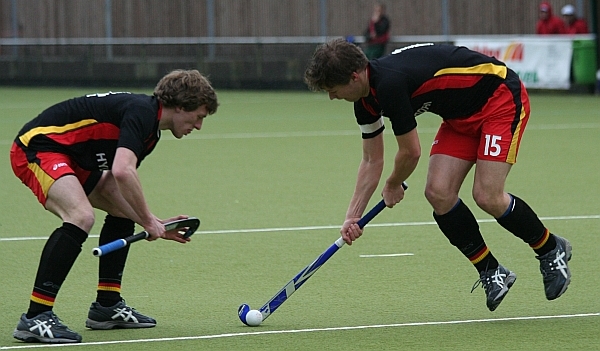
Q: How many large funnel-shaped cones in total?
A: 0